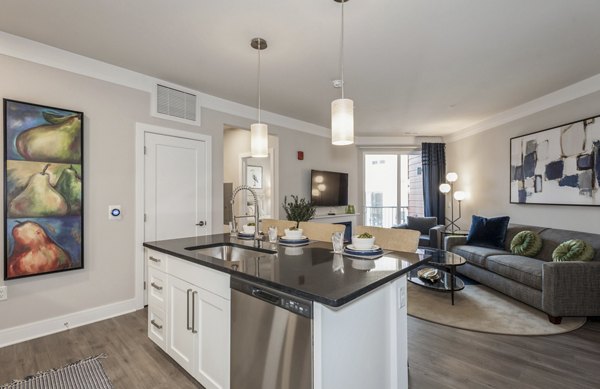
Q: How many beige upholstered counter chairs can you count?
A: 3